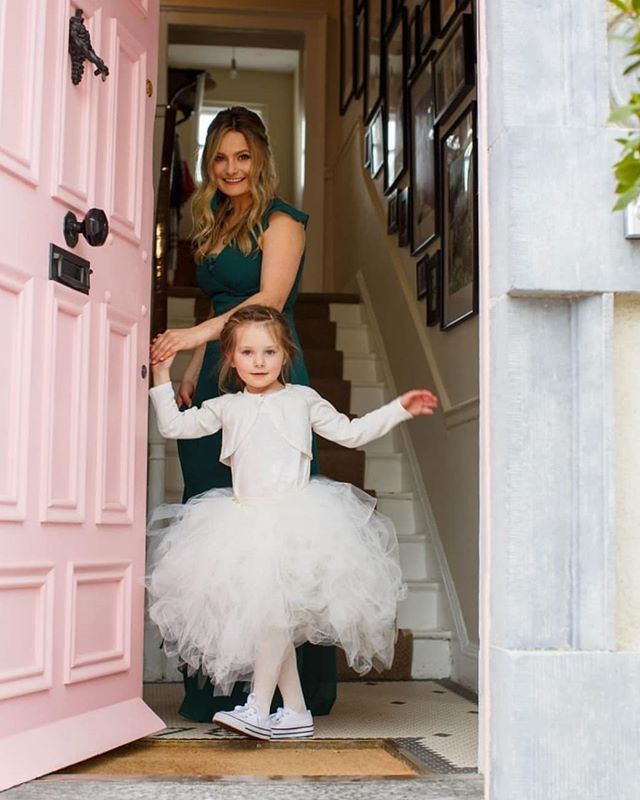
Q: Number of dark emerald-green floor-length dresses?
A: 1